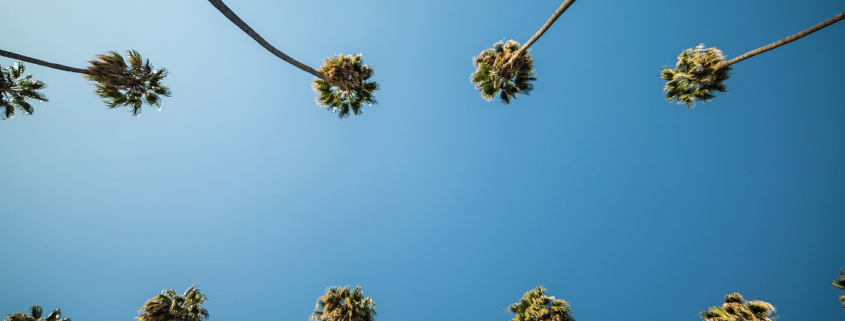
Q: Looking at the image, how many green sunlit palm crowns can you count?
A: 11